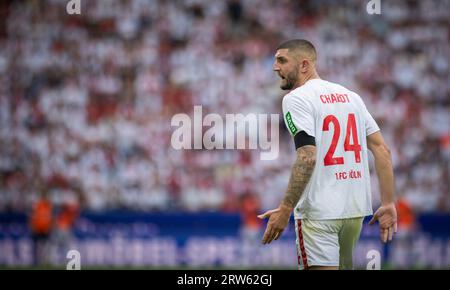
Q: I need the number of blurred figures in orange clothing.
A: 4